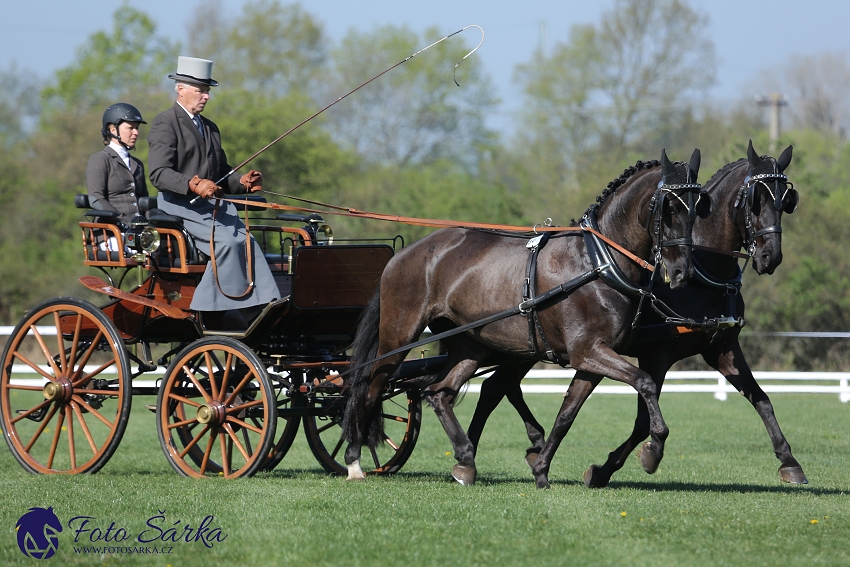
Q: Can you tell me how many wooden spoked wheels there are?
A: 4